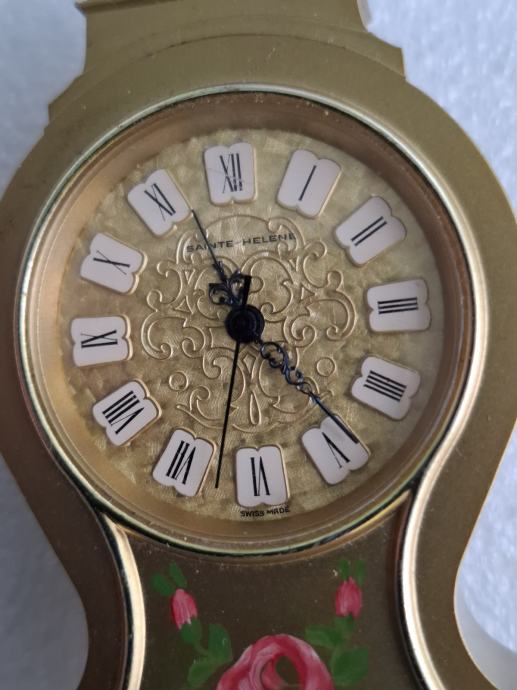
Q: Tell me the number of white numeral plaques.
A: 12